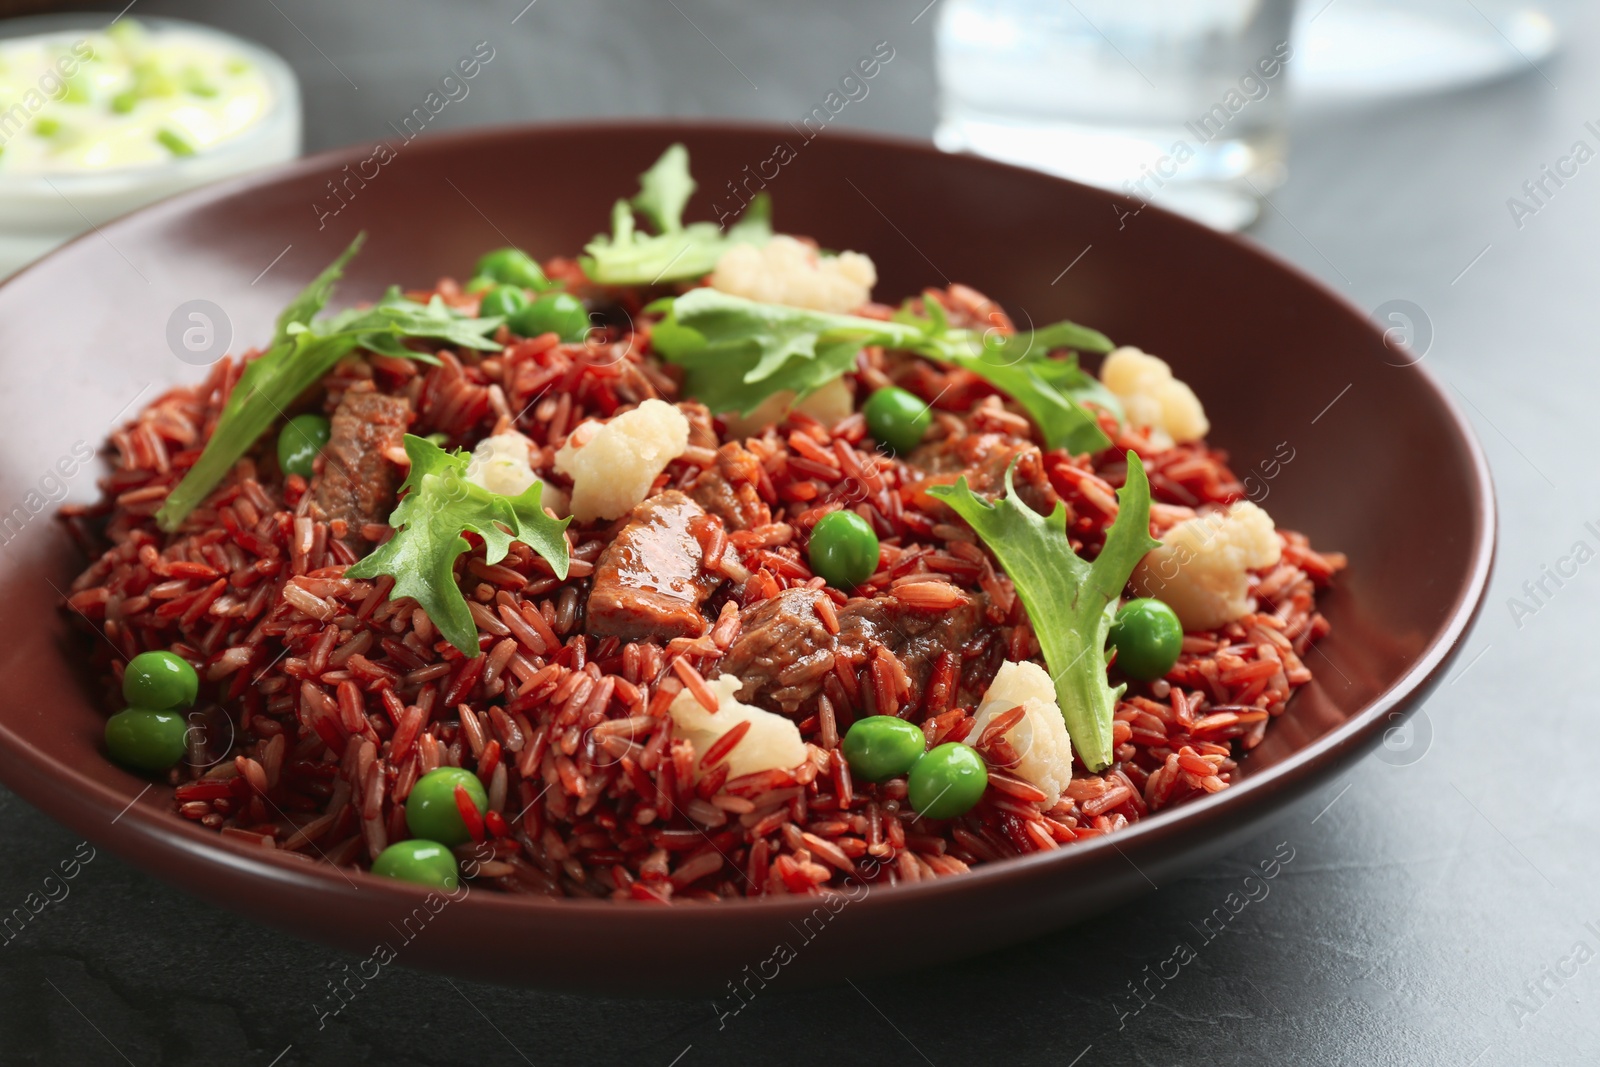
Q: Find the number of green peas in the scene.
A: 13